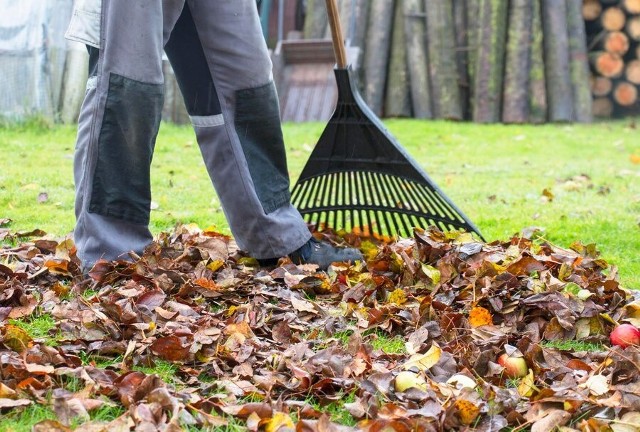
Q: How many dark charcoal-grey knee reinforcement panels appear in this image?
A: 2